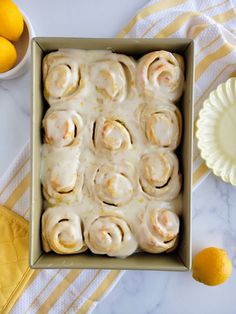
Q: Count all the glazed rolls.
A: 12